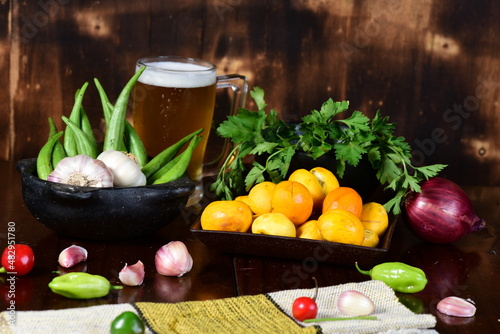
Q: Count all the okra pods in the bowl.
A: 11